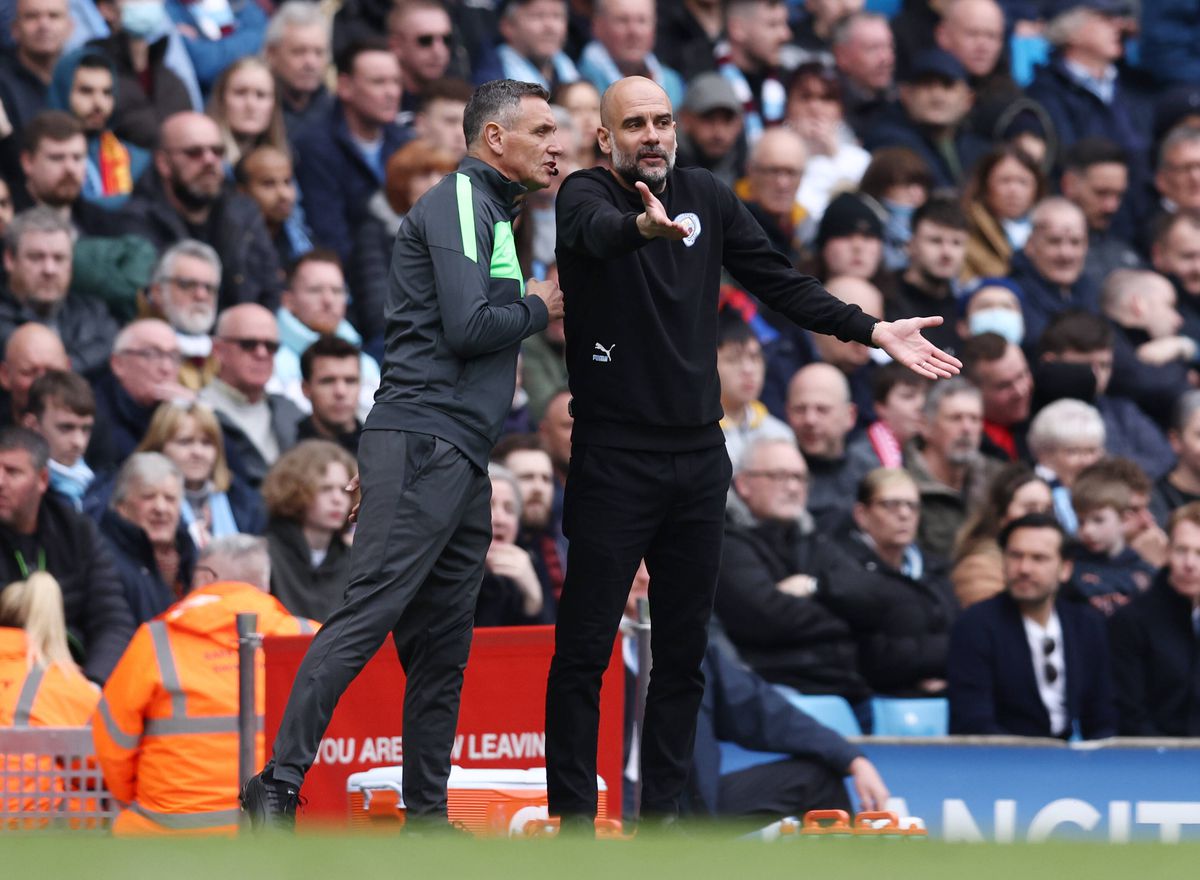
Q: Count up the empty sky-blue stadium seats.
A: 2